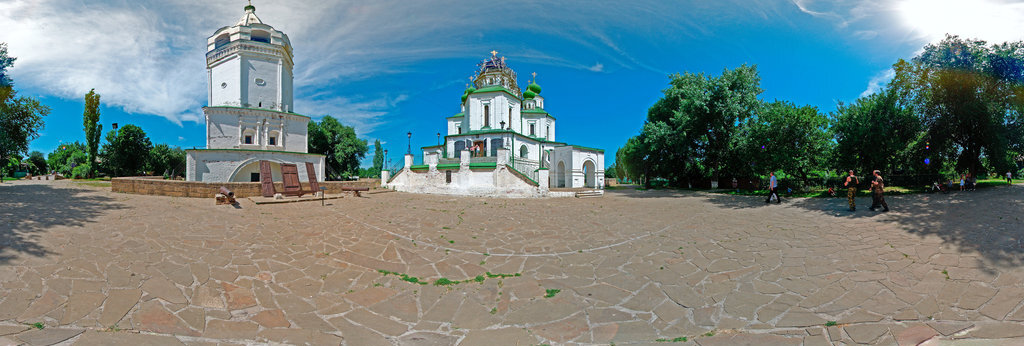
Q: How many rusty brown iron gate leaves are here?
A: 3